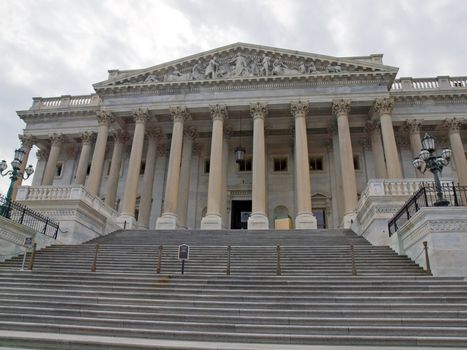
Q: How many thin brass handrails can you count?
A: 7